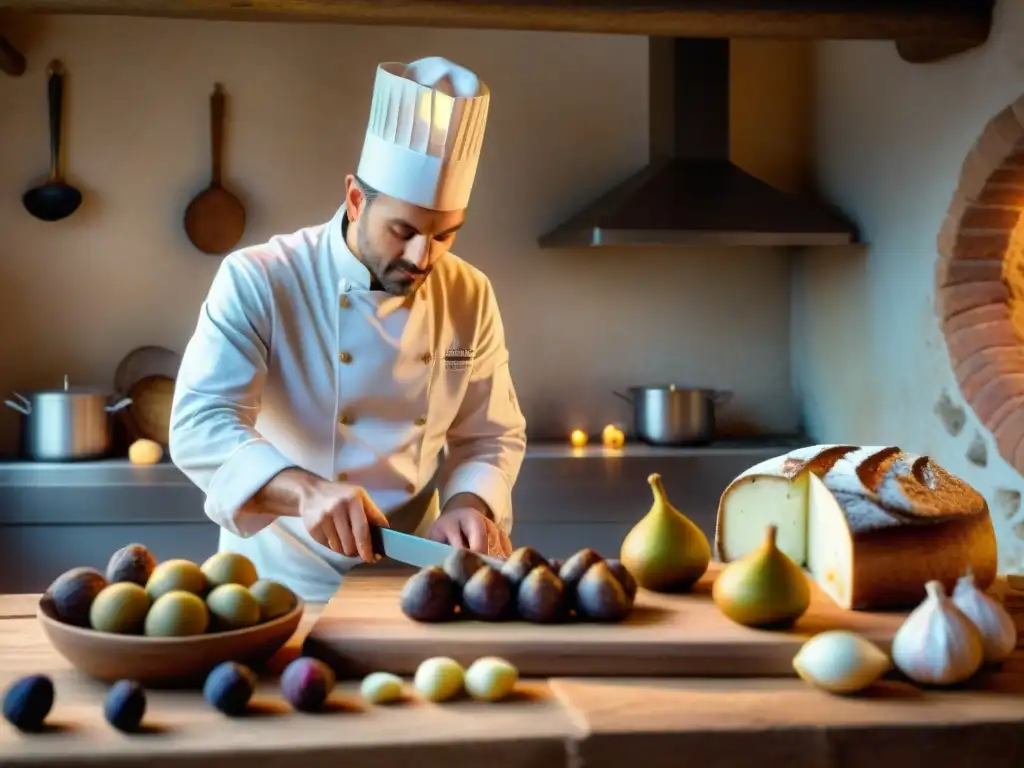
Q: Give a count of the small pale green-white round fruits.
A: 3